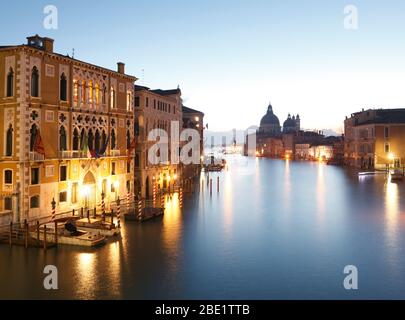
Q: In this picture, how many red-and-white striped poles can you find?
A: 8